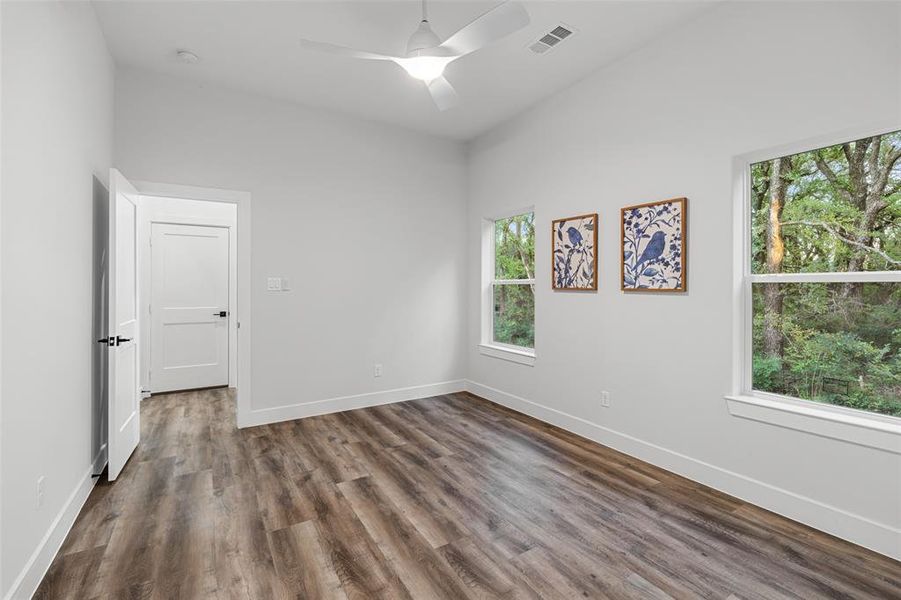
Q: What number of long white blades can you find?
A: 3